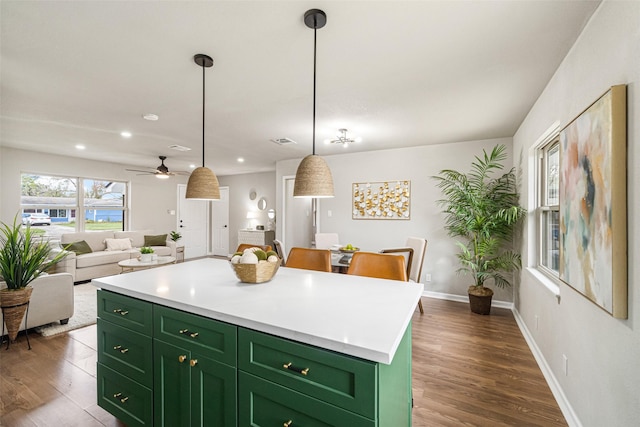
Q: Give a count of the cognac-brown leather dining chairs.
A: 3